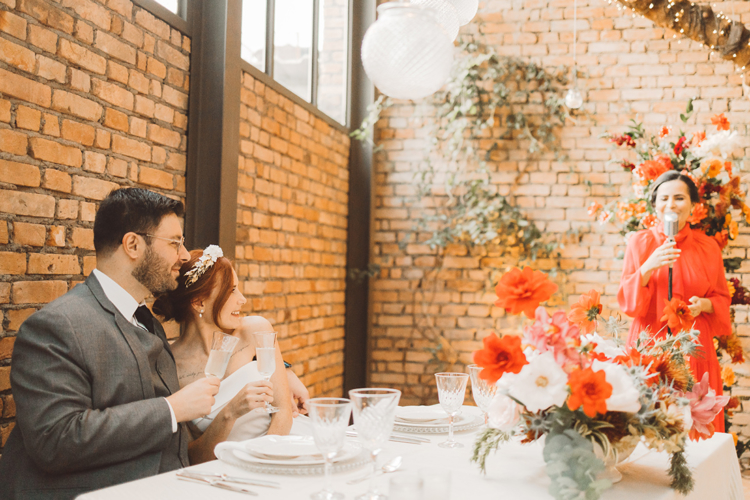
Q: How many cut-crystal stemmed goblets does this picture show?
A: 4